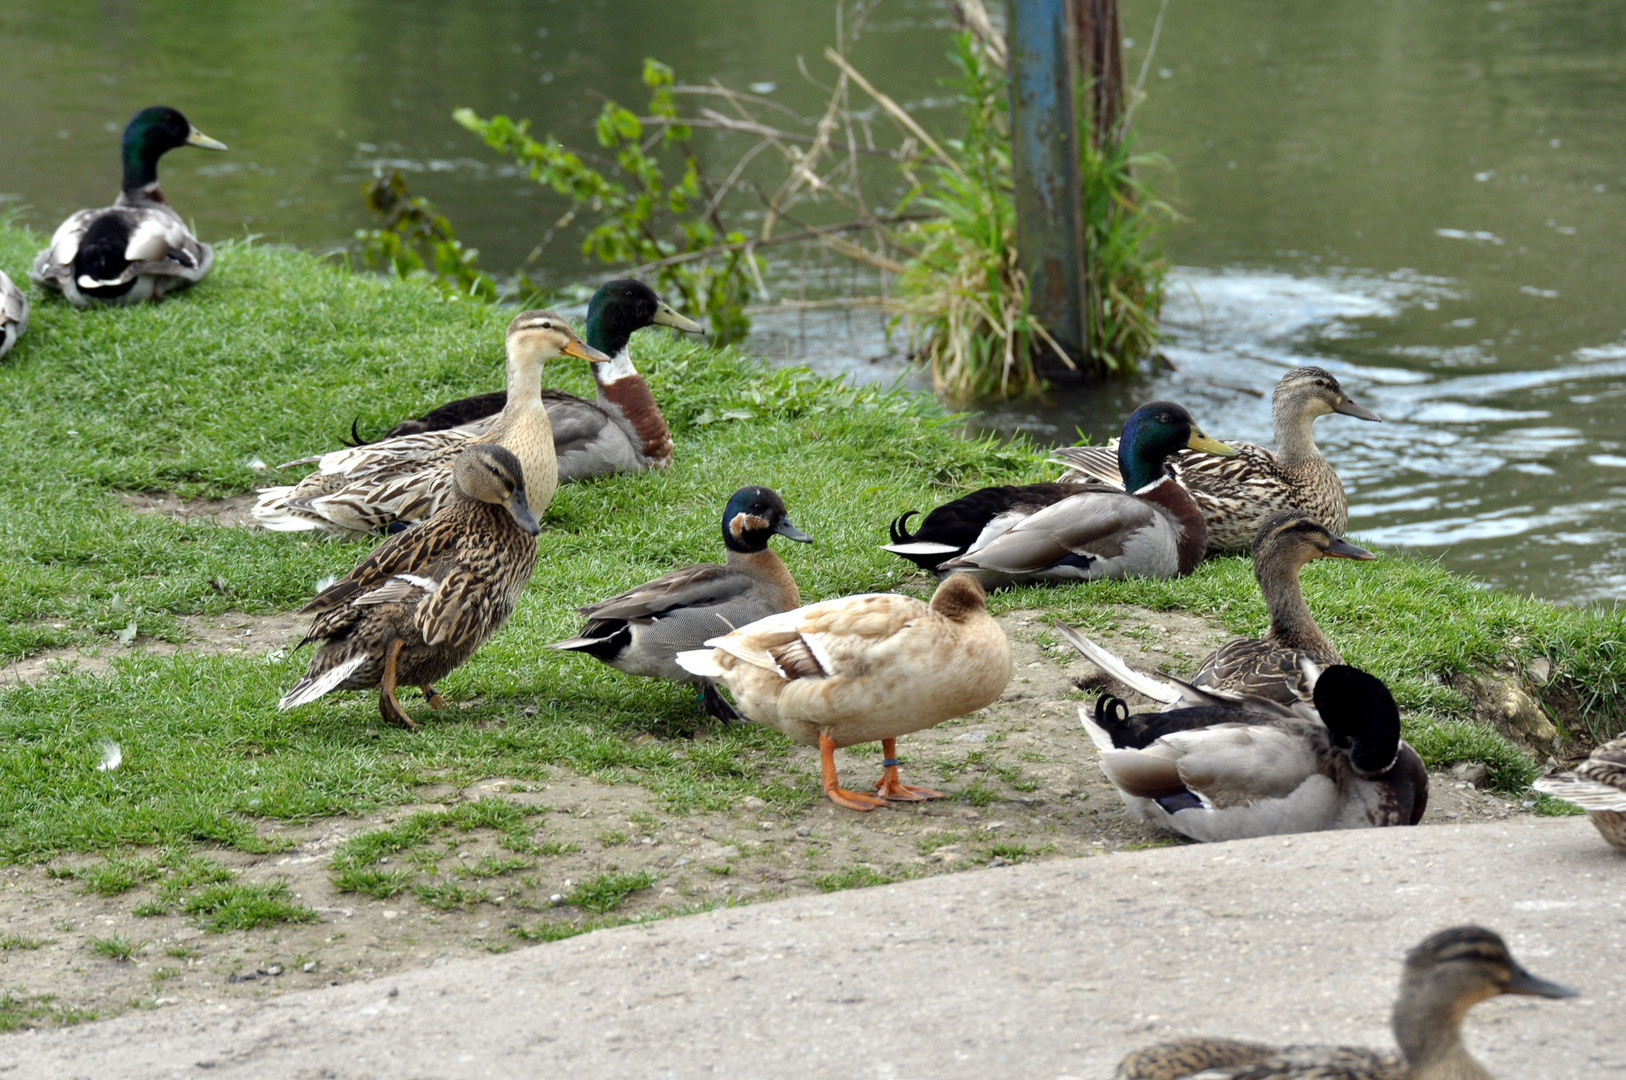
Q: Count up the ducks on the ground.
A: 13